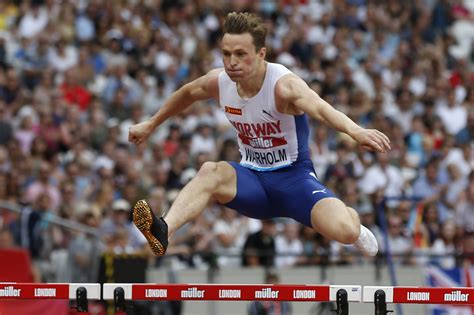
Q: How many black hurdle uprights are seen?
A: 4